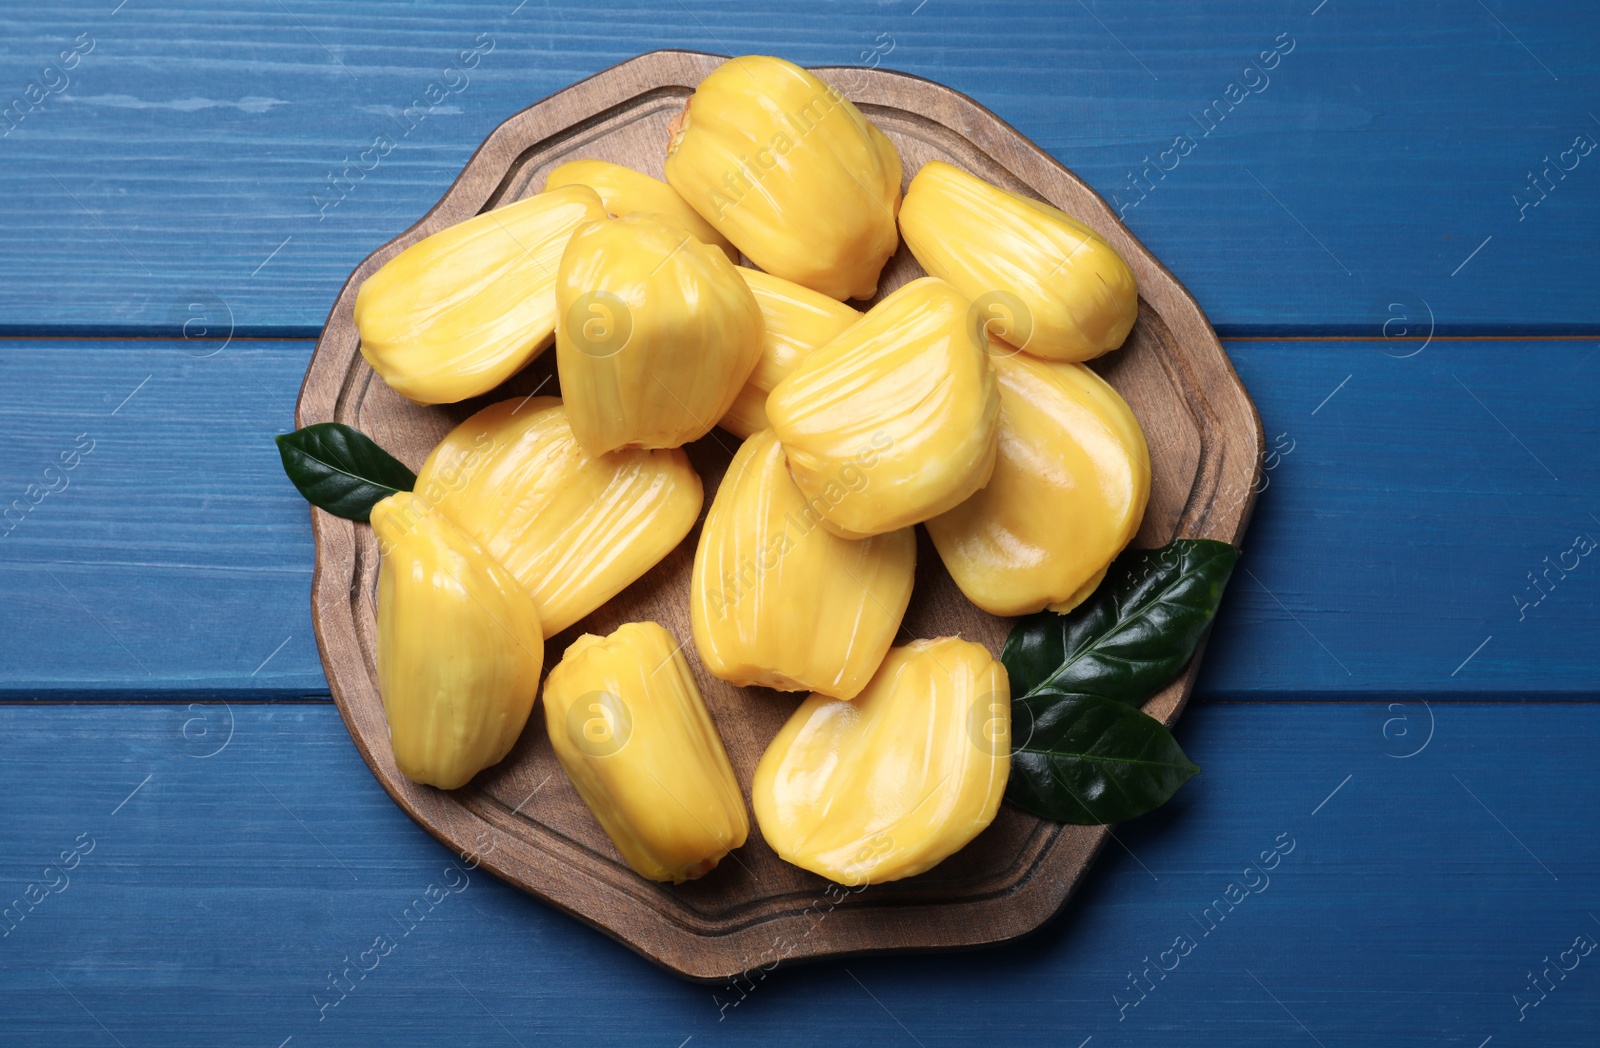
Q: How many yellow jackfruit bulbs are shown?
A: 13